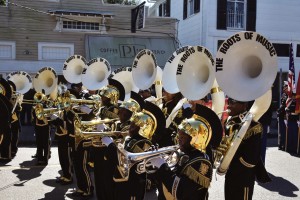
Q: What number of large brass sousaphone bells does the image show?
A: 9